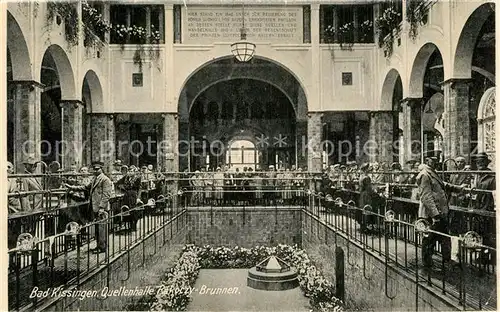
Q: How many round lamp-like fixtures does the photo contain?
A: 1